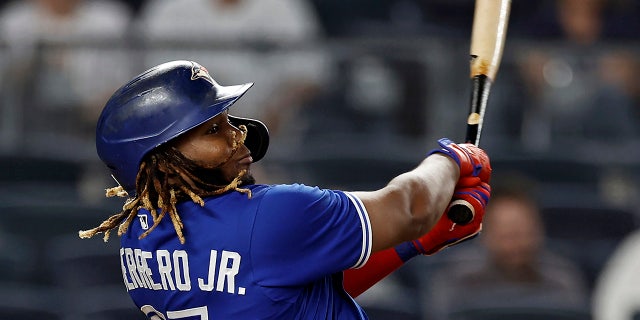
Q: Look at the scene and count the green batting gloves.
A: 0